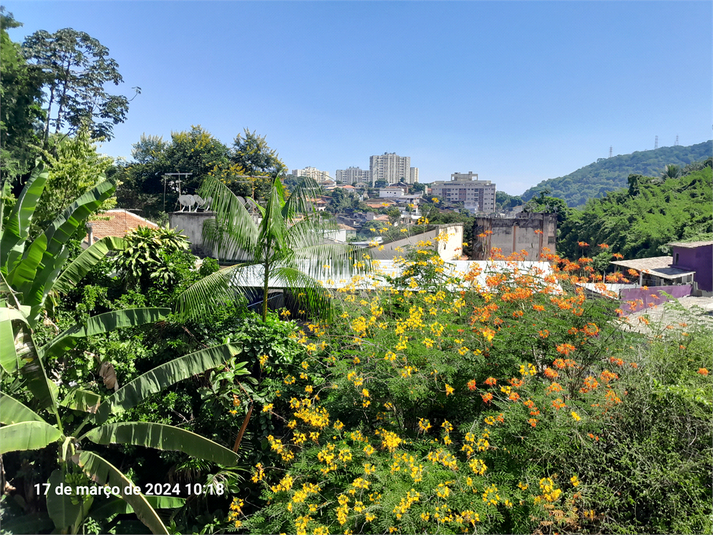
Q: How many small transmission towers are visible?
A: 3